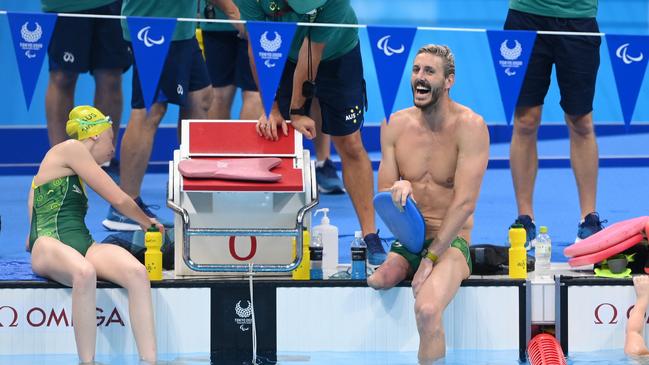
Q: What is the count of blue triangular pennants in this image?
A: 6